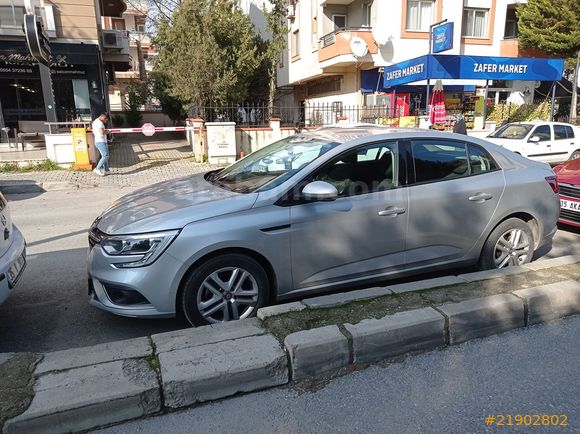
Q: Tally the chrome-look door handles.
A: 2